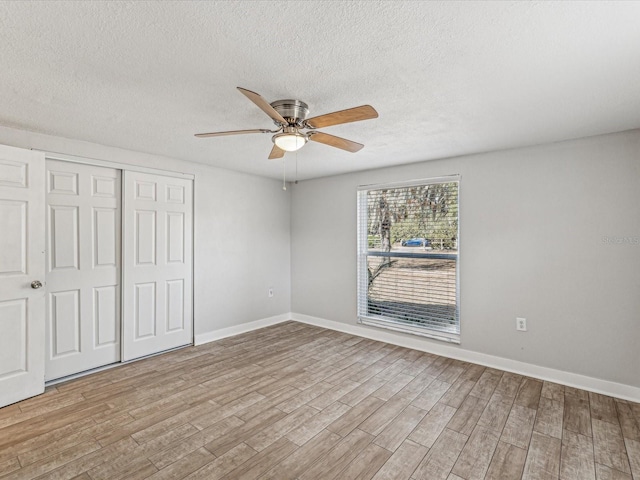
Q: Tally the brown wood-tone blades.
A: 5